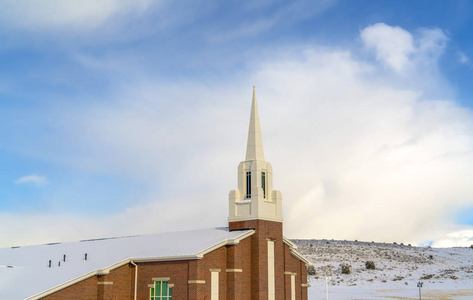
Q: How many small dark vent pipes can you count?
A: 4